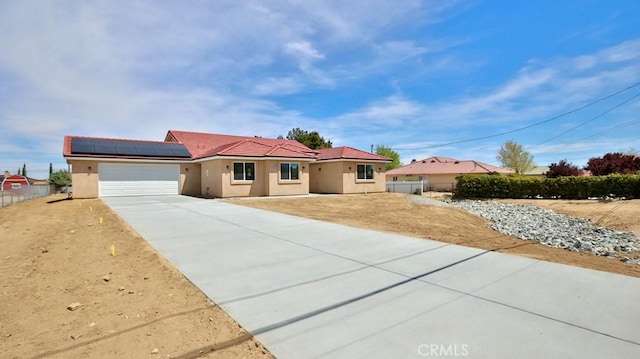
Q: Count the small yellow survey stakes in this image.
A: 4